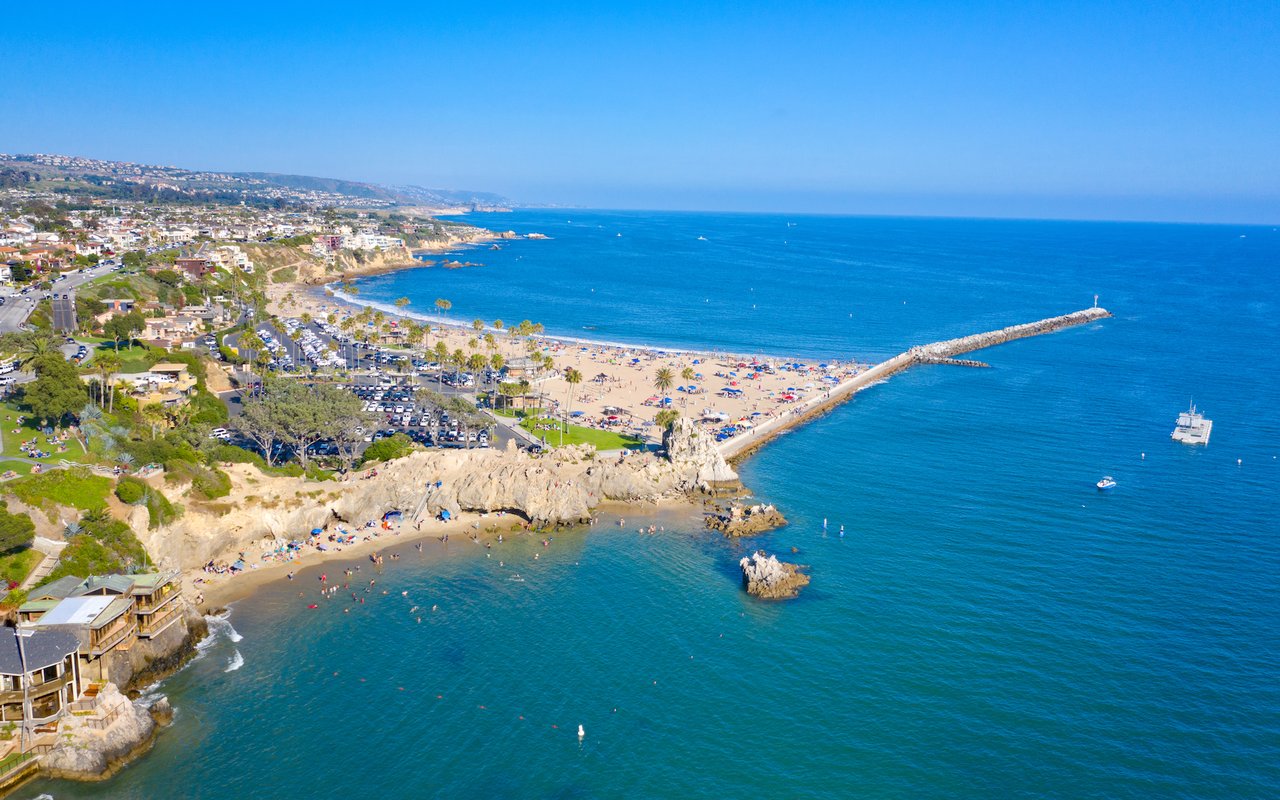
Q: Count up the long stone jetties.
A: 1